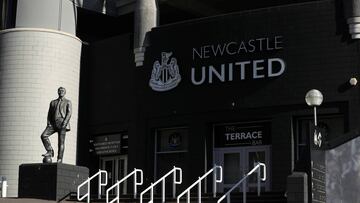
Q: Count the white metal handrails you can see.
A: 5